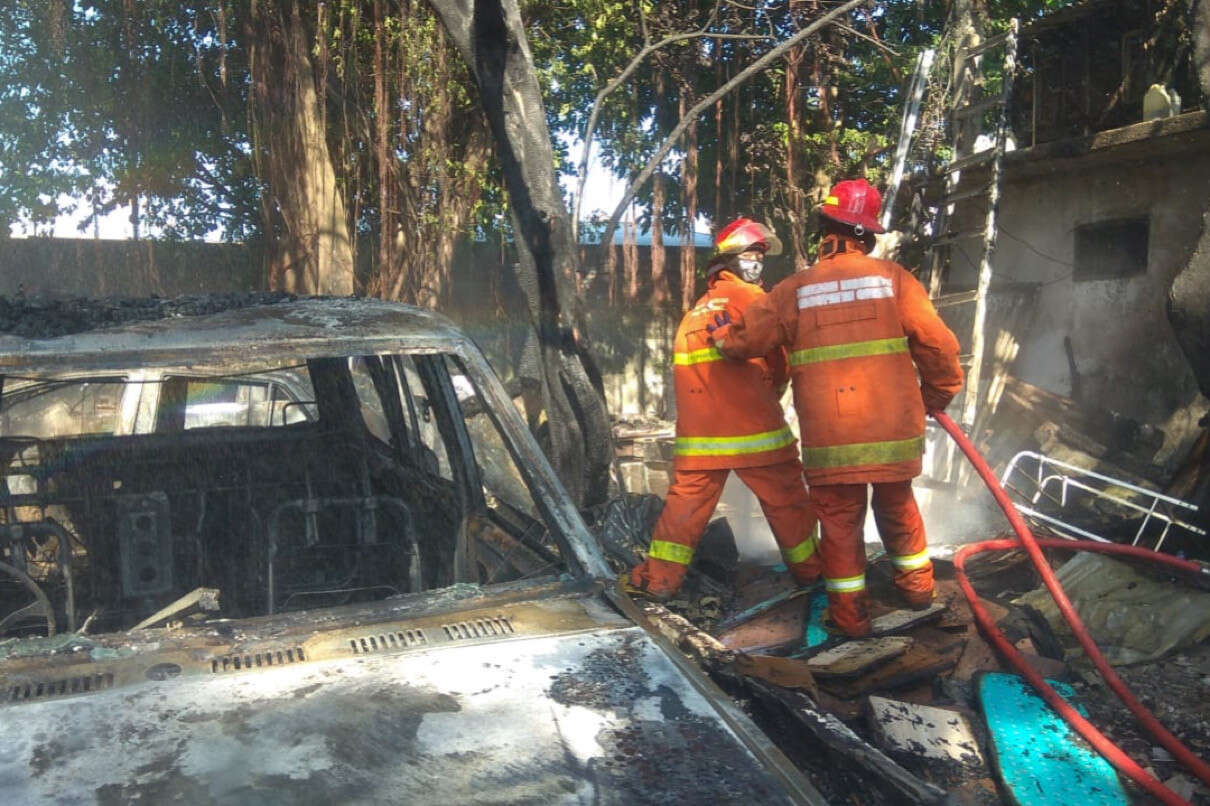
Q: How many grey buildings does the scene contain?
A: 1